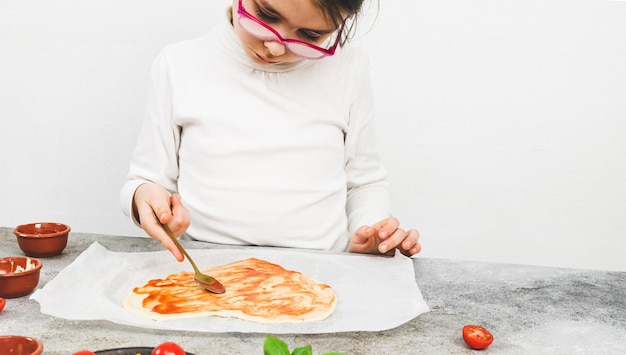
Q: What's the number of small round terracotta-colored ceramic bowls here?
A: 3